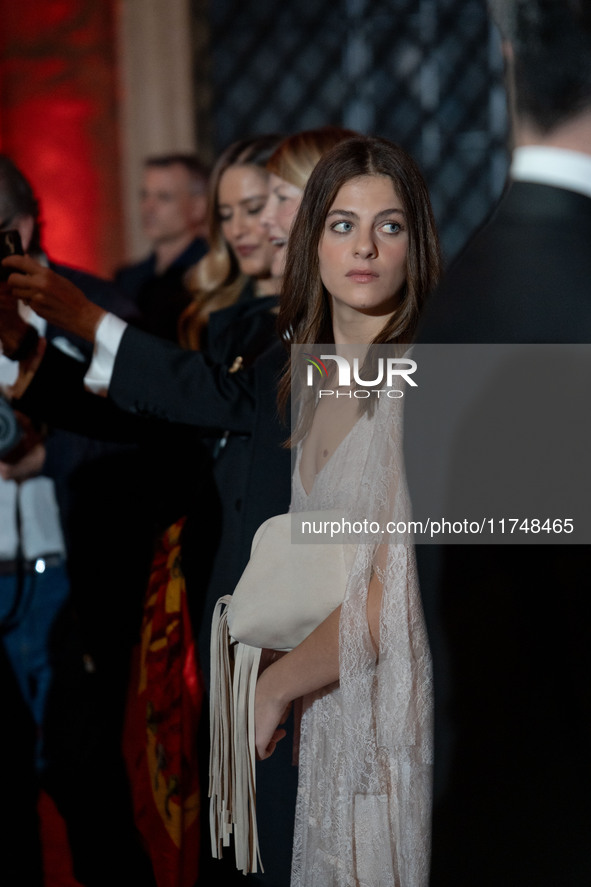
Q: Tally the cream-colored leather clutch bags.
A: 1